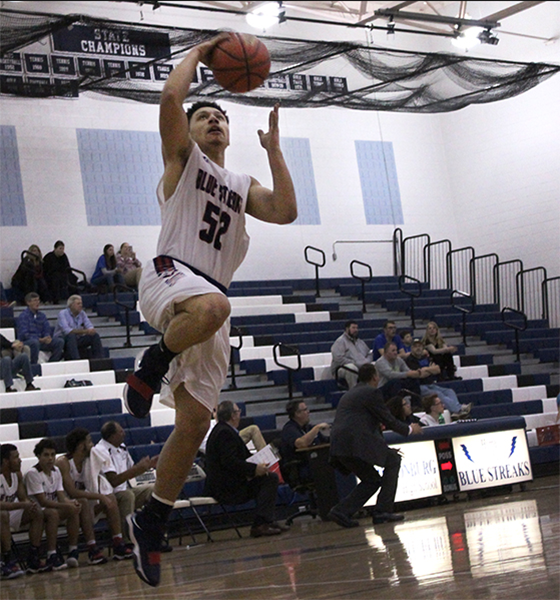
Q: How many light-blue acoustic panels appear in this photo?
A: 4